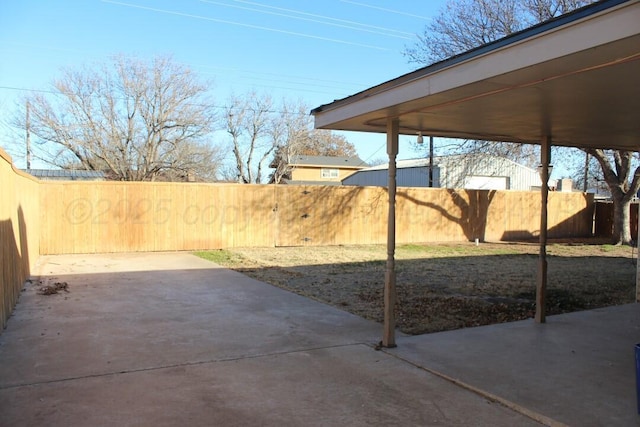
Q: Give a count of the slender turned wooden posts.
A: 2